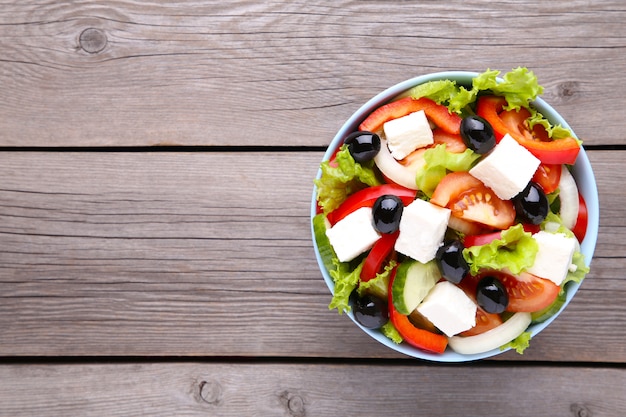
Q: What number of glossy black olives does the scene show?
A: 7